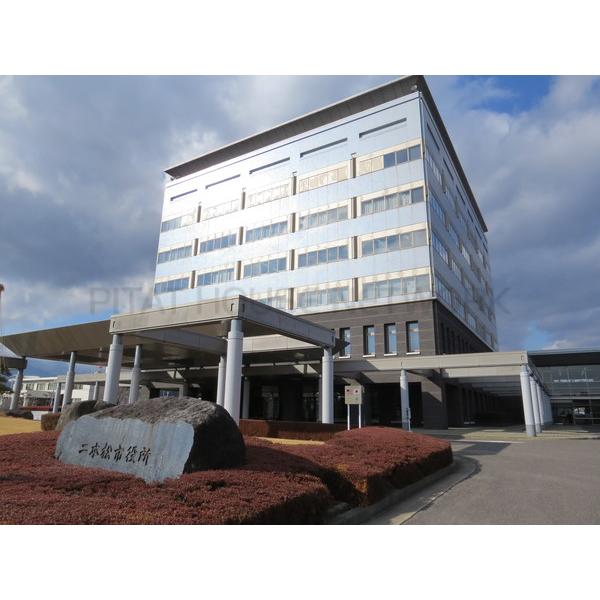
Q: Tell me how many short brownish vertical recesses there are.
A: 14